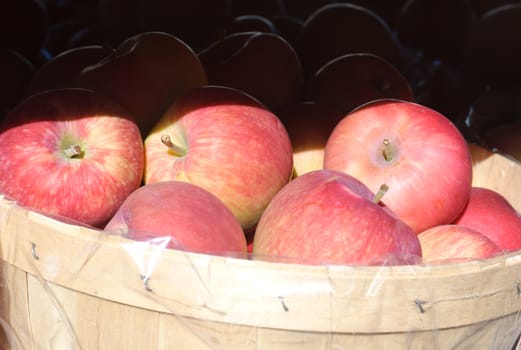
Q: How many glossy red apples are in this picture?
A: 7